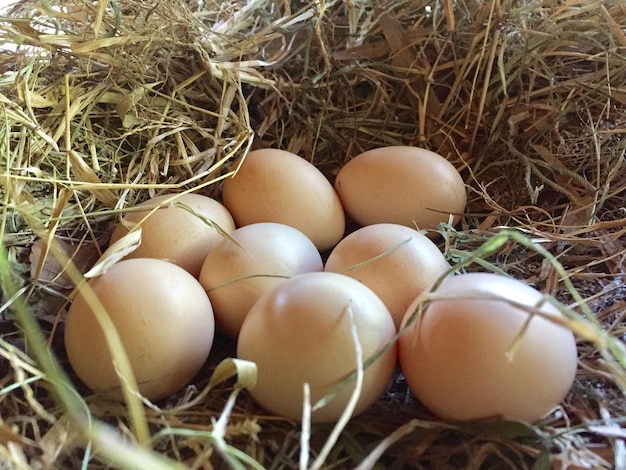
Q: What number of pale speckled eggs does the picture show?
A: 8